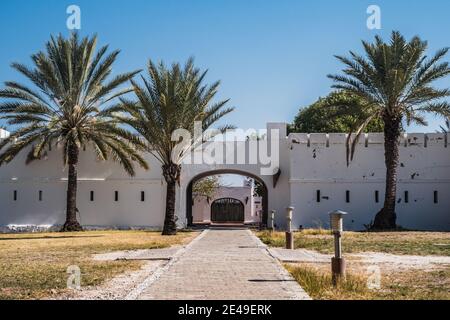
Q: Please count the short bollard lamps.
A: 3